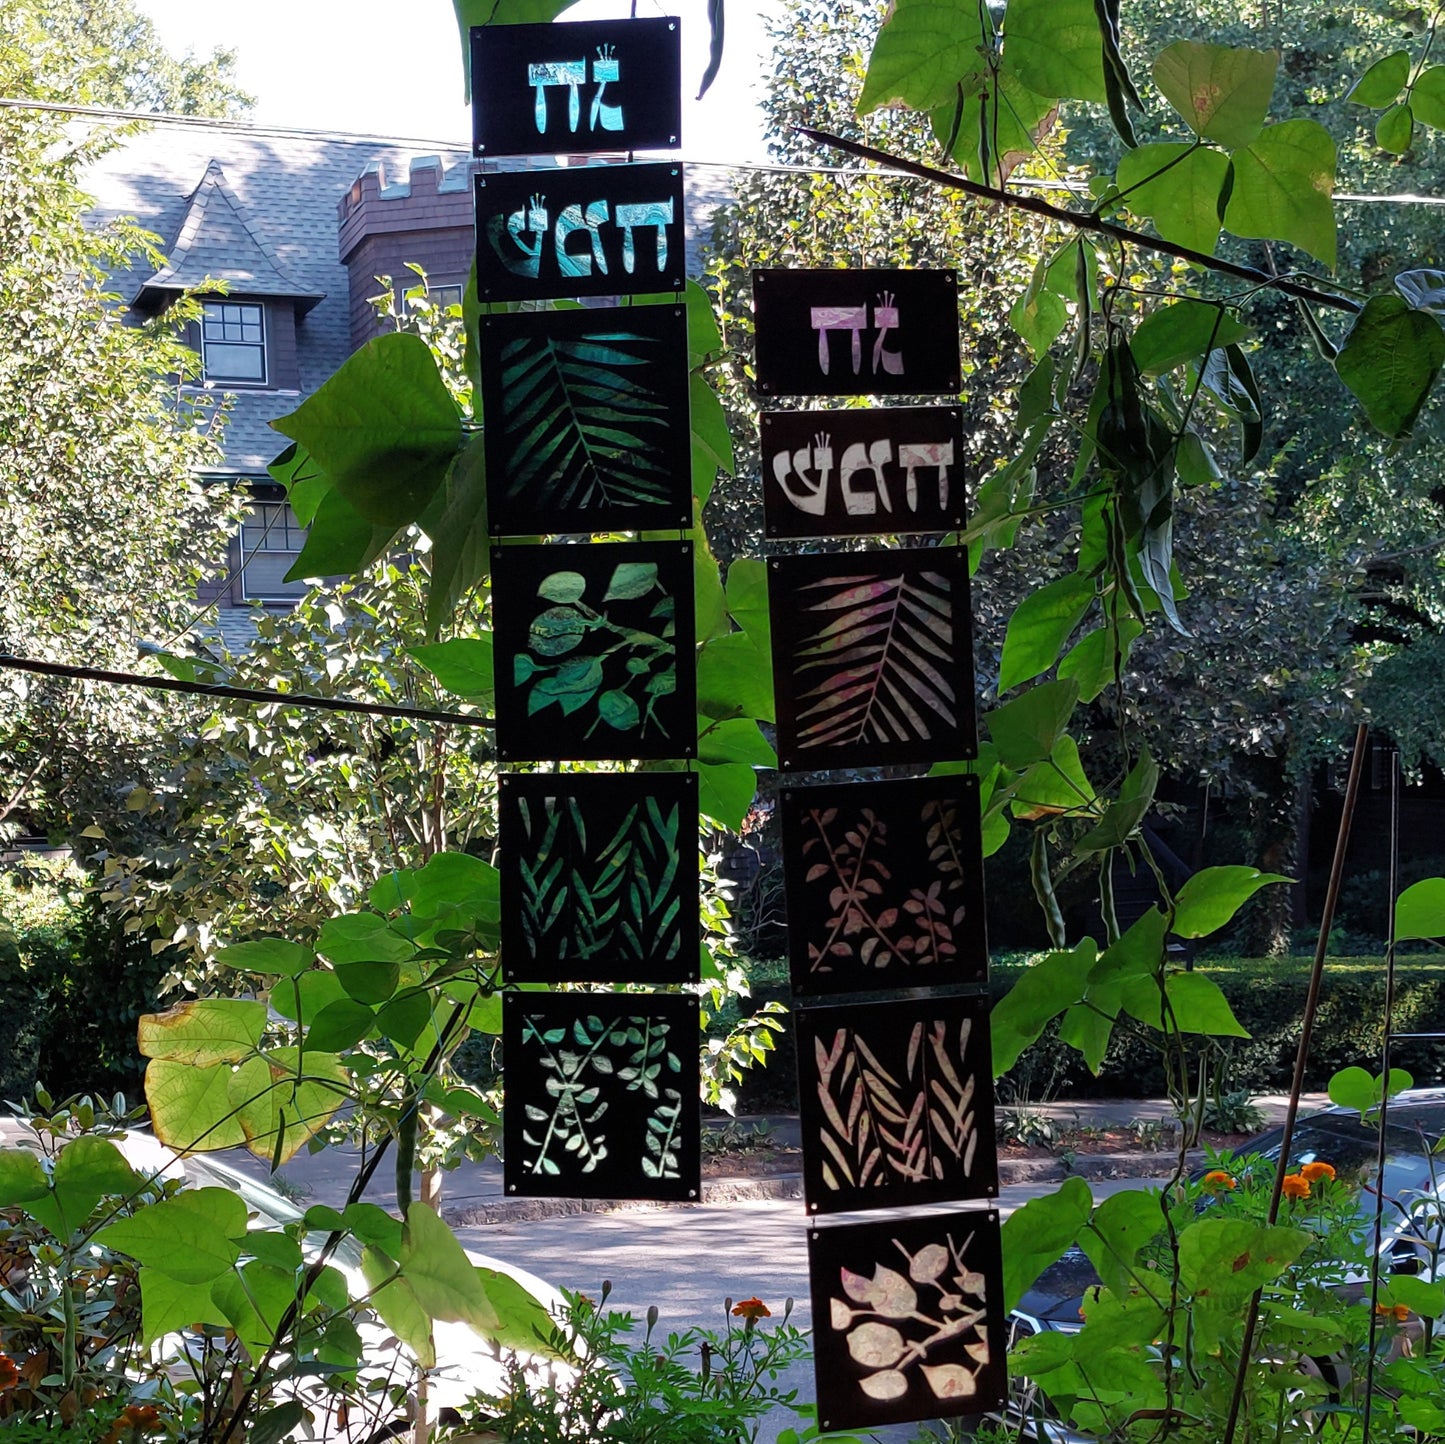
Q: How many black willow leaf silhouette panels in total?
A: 2